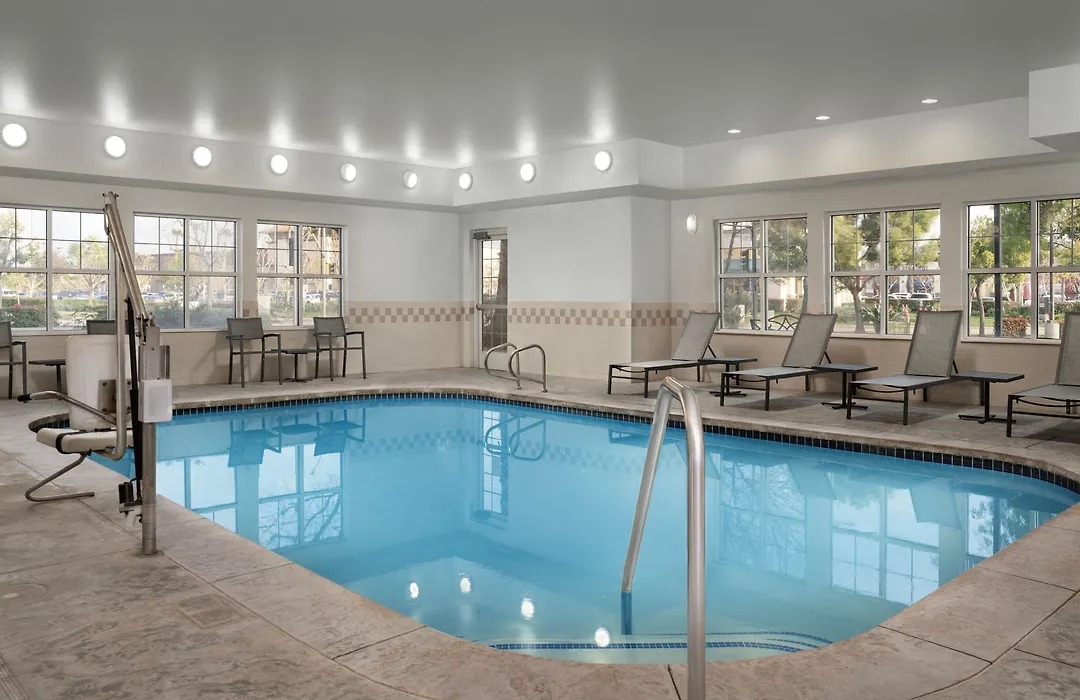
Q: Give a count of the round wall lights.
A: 9